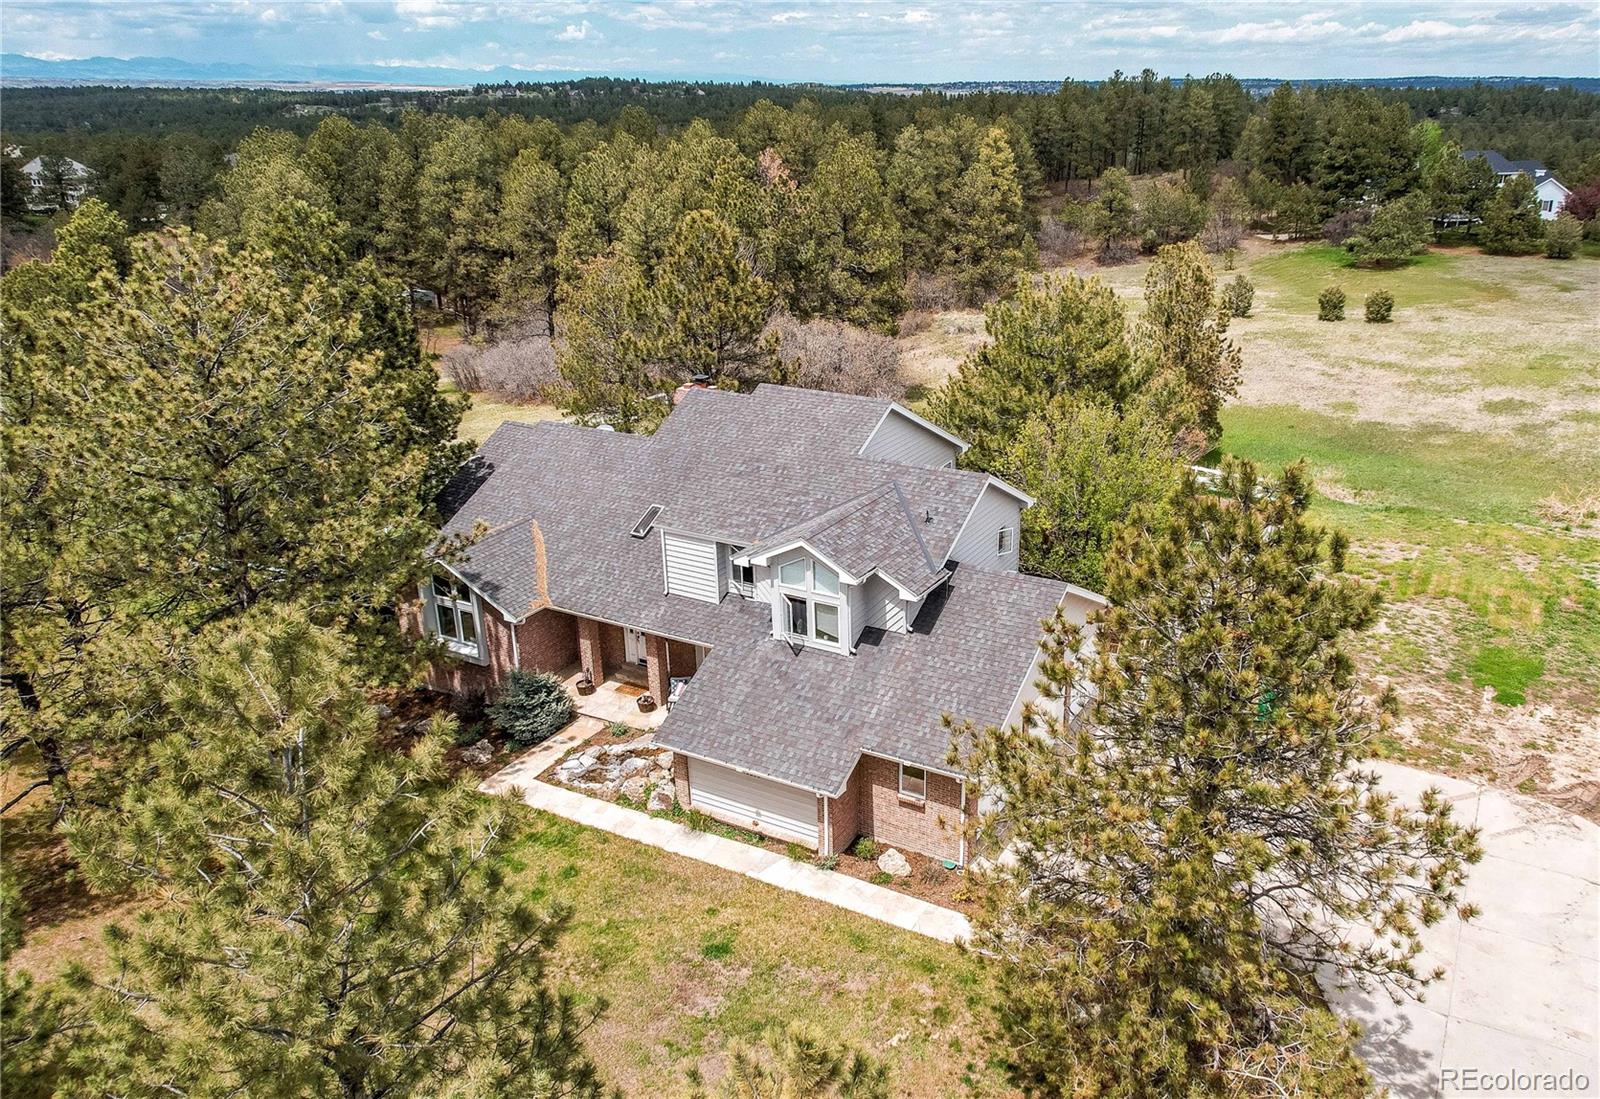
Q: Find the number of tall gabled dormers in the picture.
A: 1